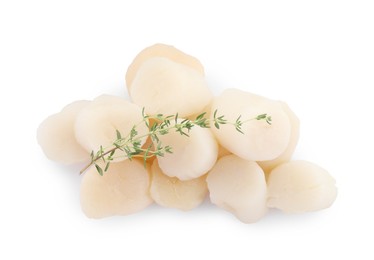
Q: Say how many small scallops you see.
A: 11